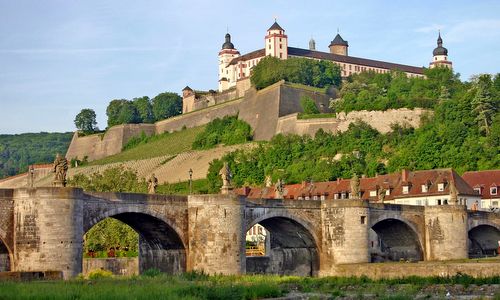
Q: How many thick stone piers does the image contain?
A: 4